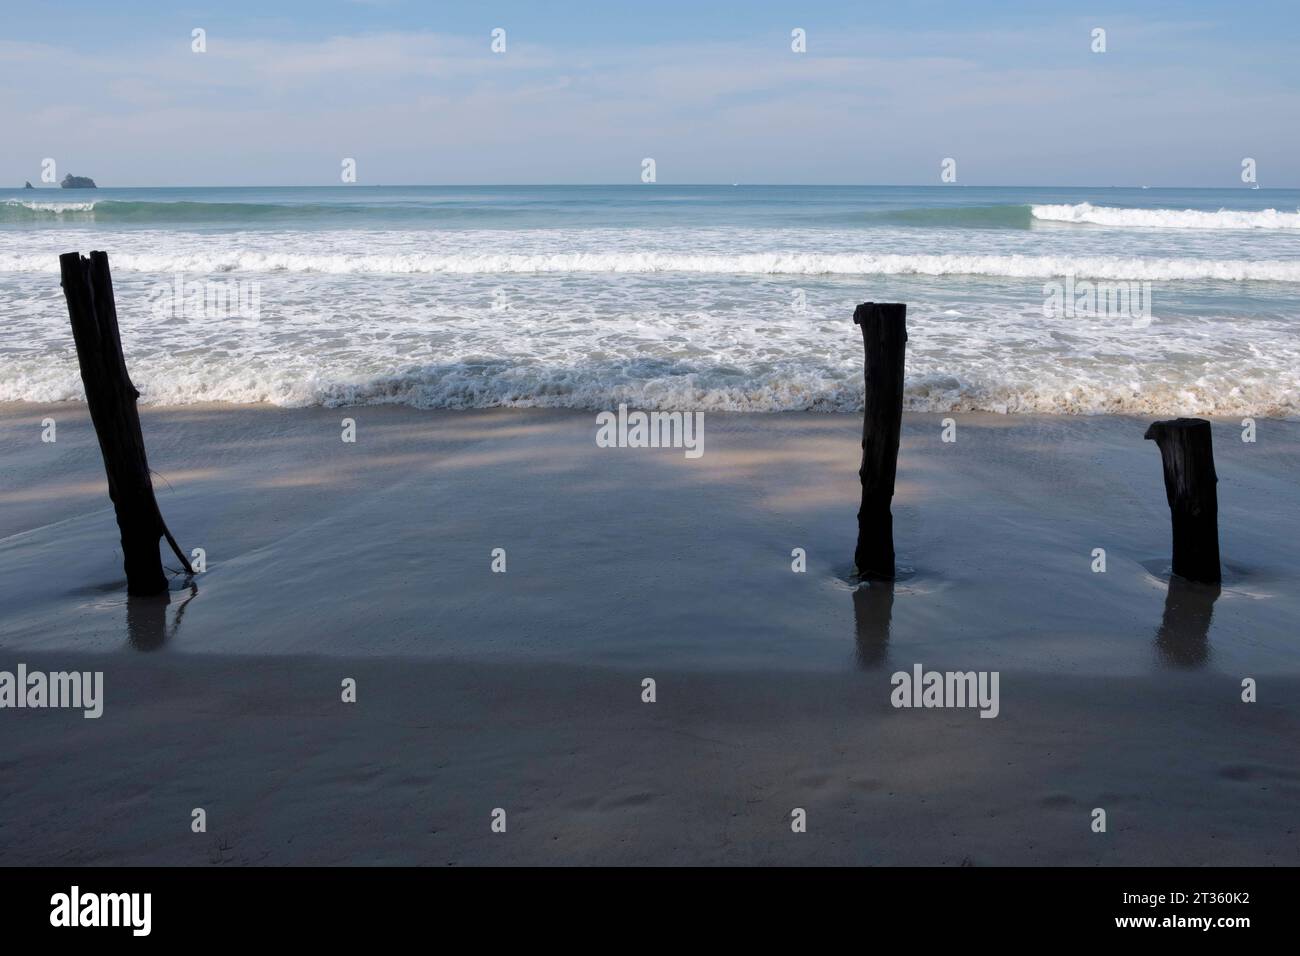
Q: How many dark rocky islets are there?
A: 2